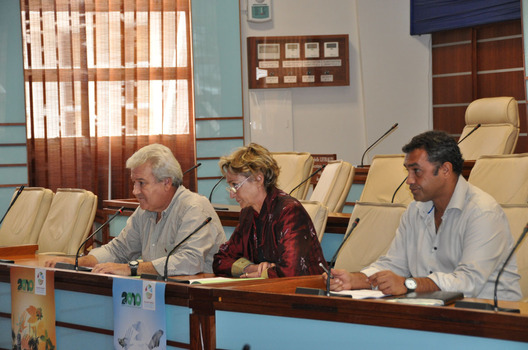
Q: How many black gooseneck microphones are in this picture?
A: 11